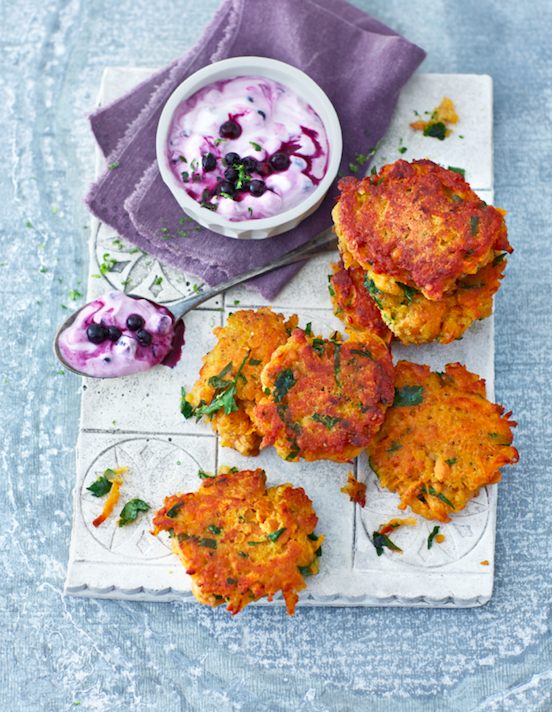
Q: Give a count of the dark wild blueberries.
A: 14